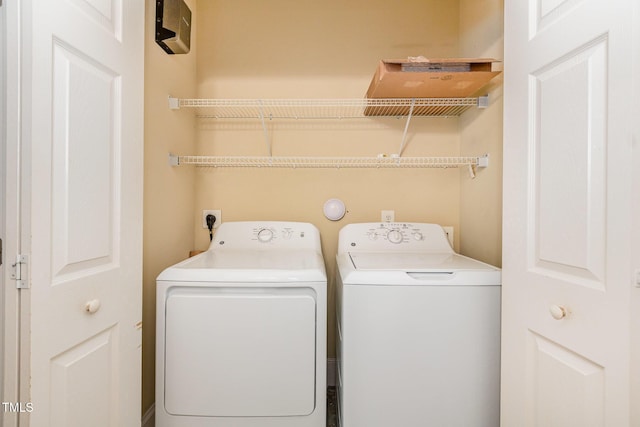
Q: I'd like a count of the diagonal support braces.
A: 2